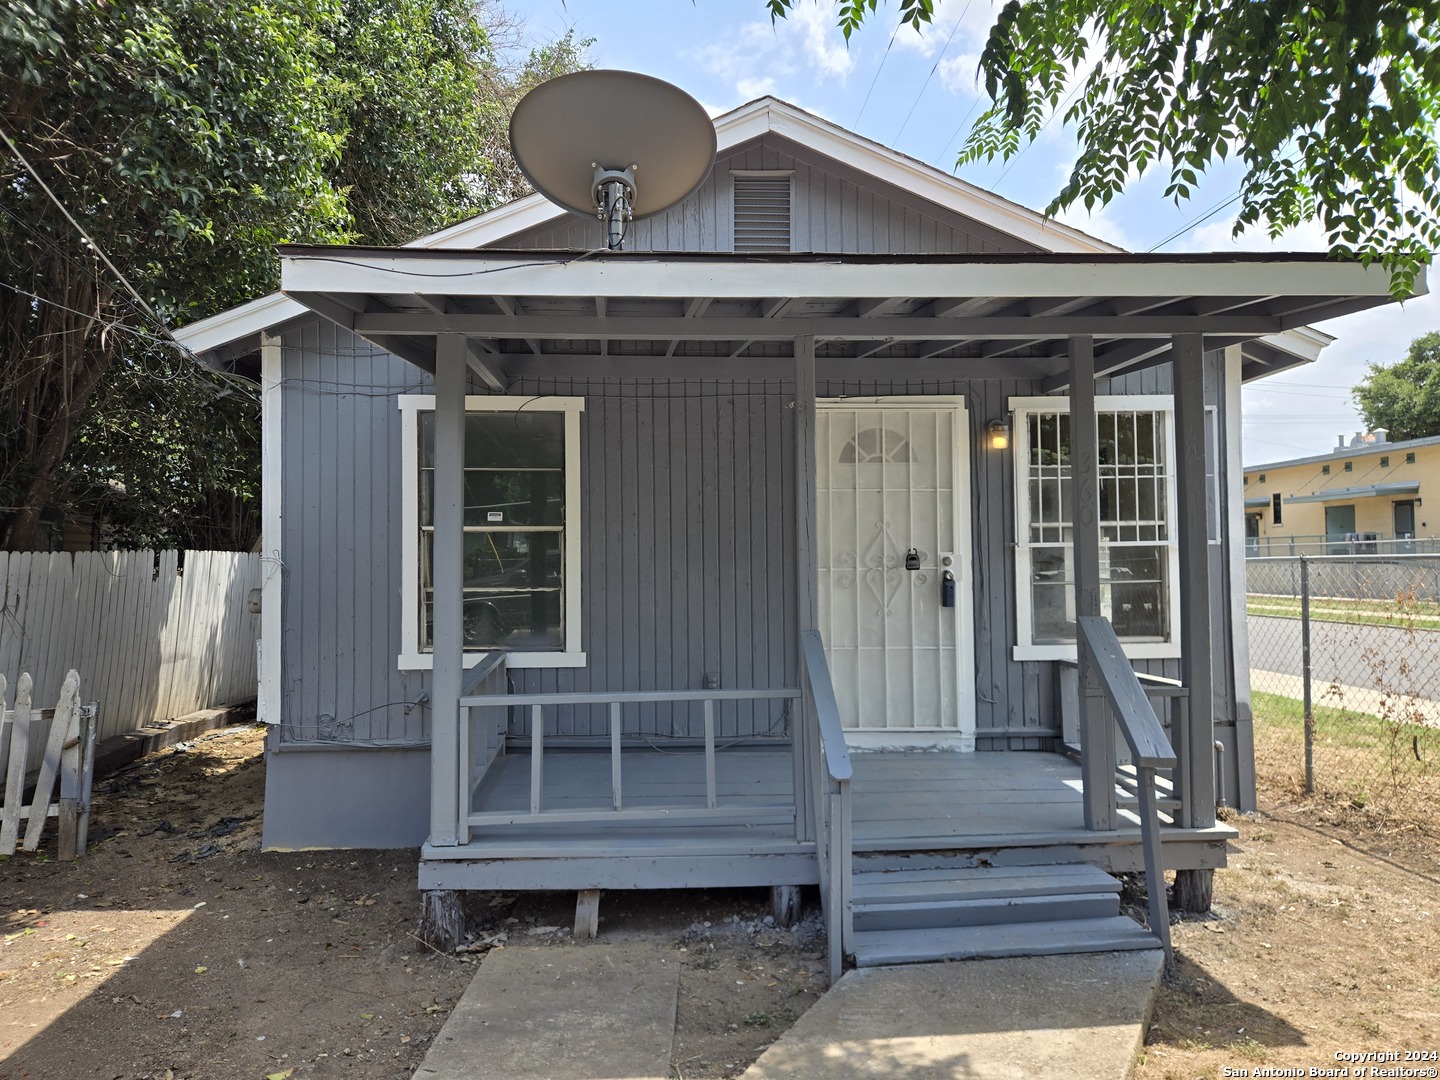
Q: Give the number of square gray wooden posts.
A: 4